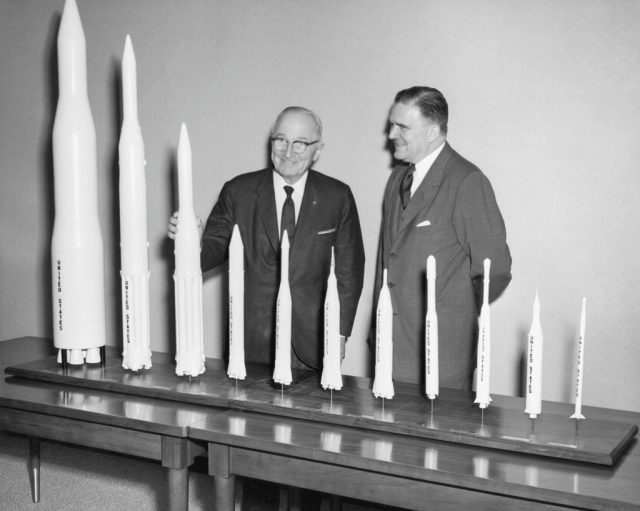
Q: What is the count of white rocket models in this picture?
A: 11